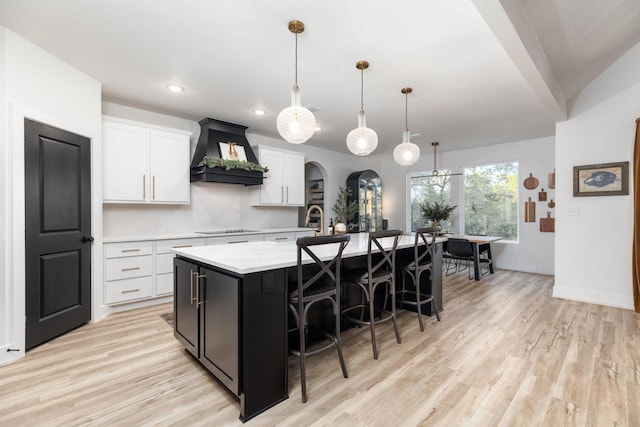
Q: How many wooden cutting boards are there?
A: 6